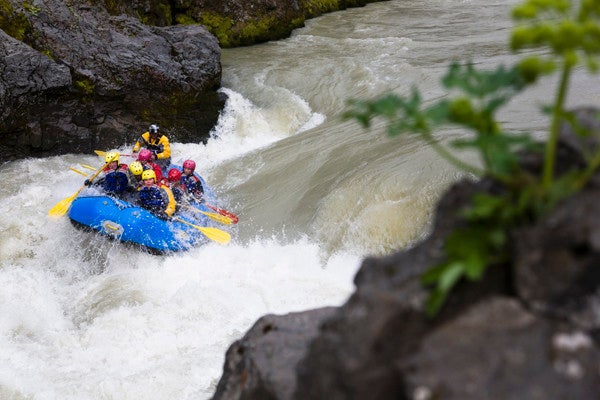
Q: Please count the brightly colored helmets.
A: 6